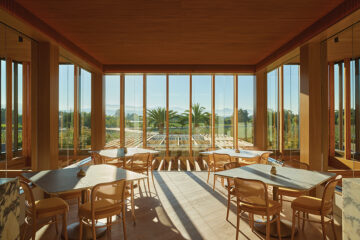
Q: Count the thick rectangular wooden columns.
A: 4